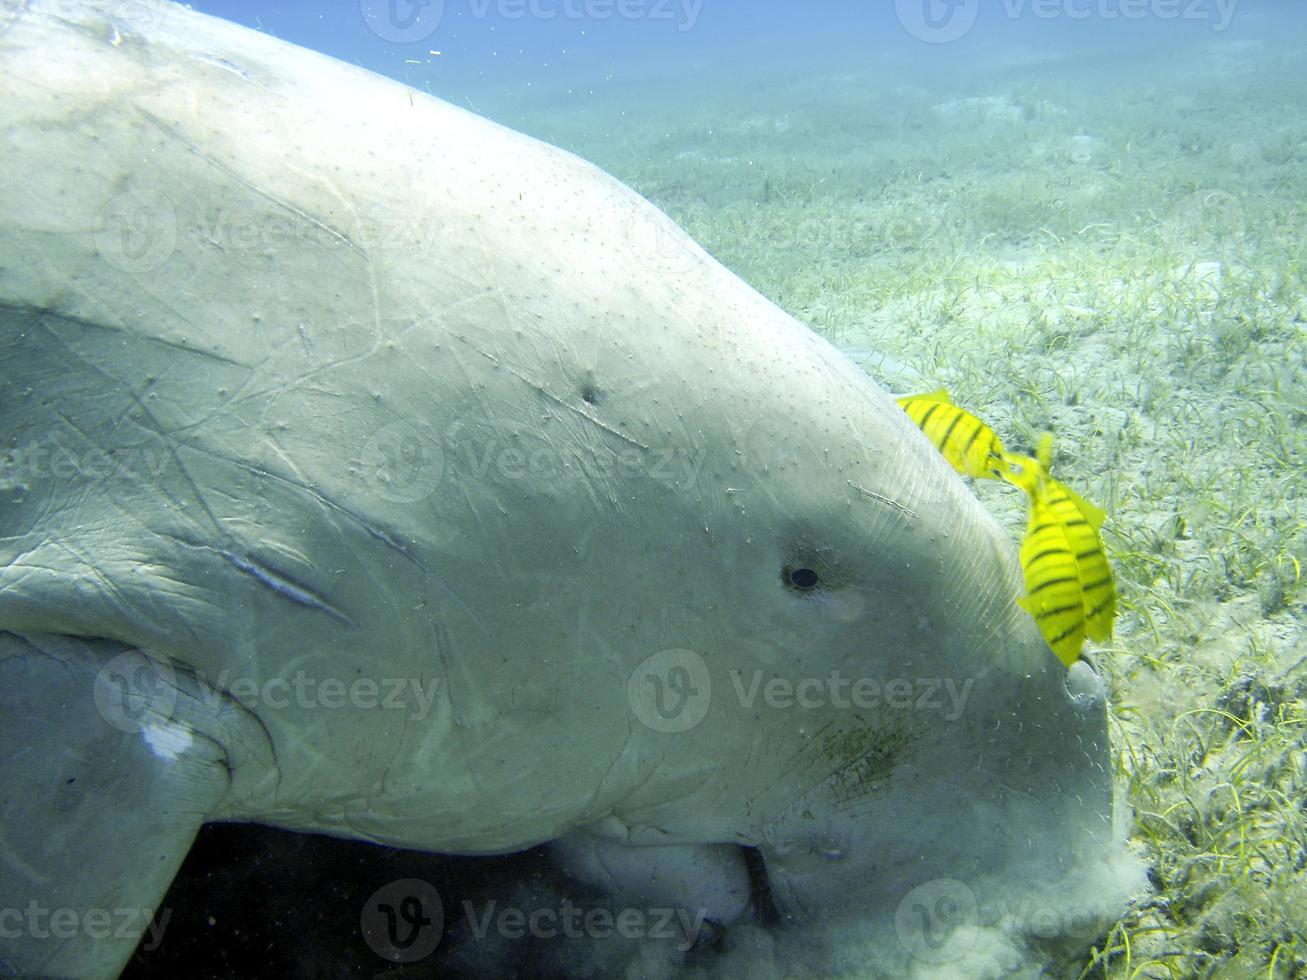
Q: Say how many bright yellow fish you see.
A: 3